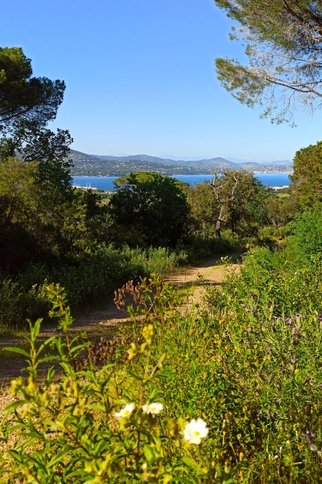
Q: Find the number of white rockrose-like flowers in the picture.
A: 3